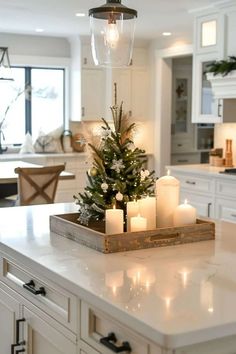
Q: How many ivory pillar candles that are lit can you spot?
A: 6